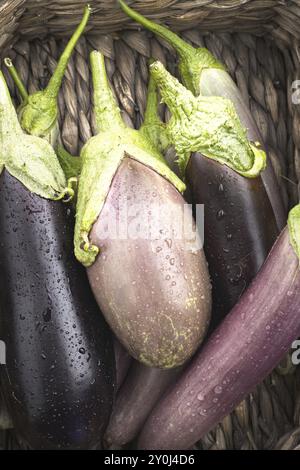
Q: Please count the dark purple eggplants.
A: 2